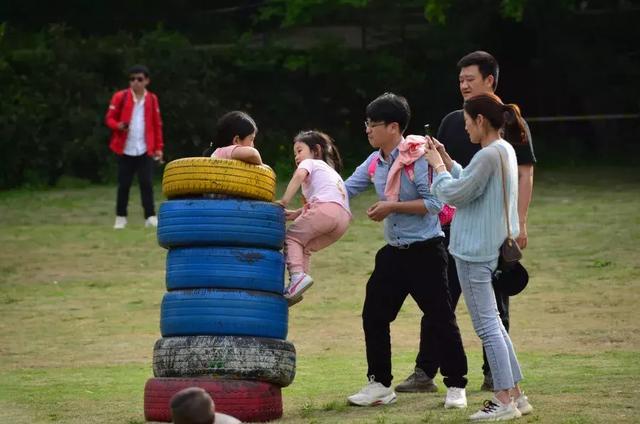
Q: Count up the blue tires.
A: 3